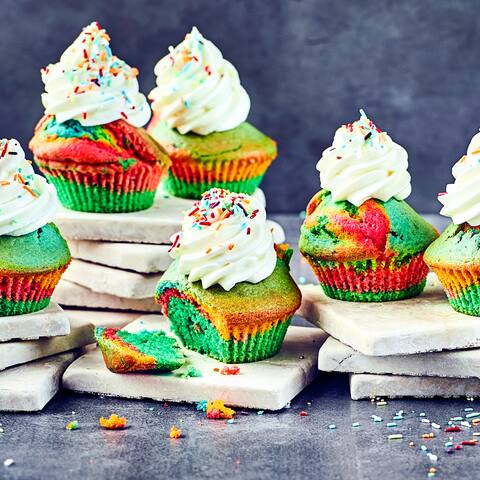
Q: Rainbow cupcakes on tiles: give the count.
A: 6